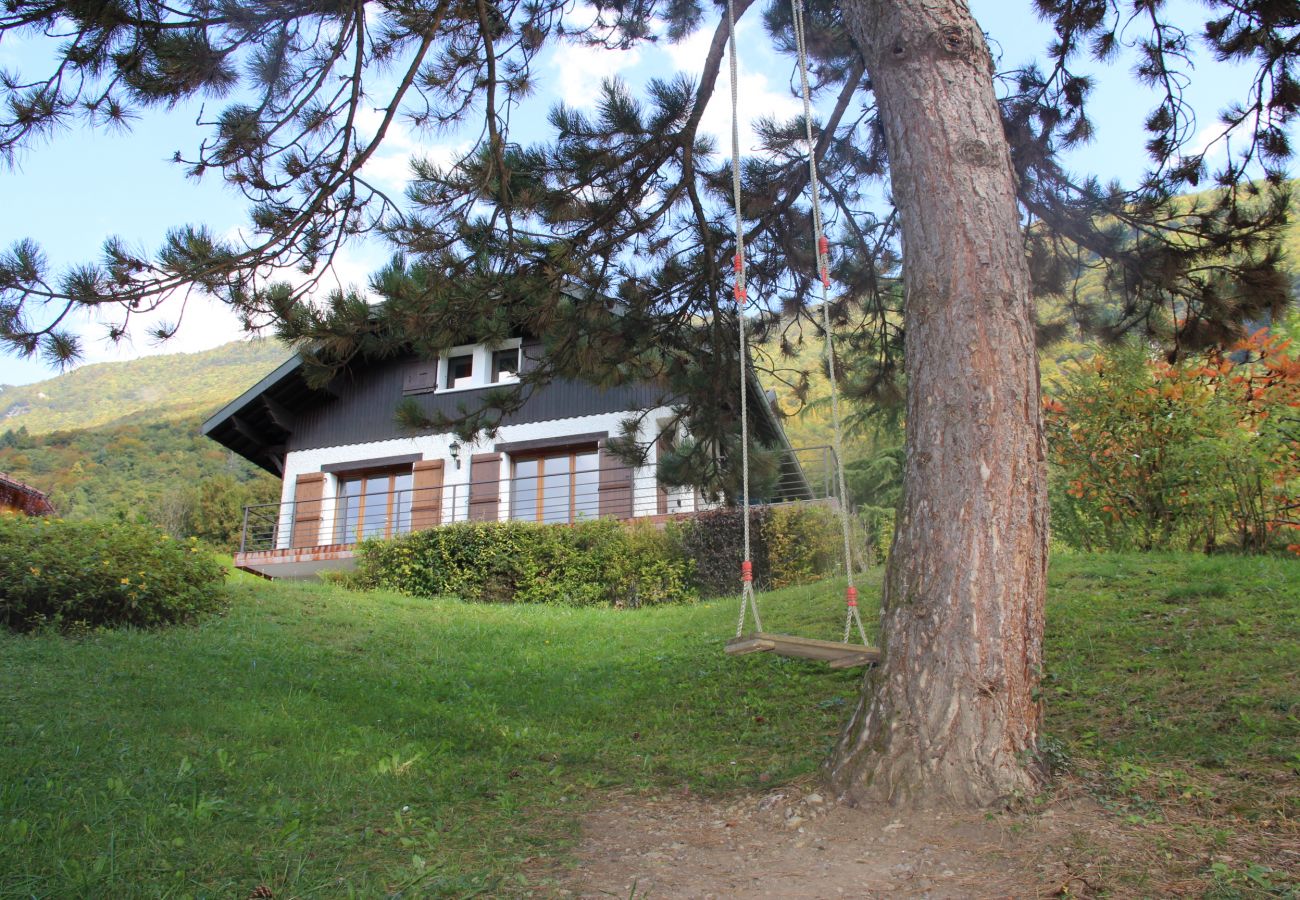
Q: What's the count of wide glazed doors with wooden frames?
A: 2